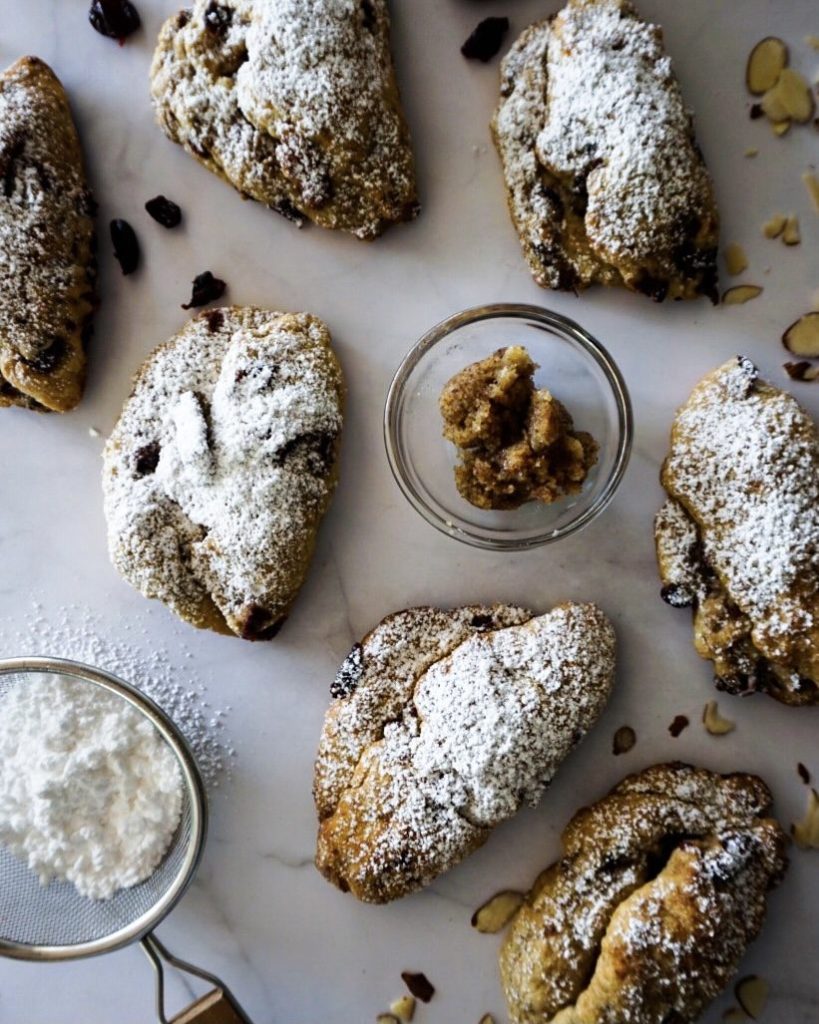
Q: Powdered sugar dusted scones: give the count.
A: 7